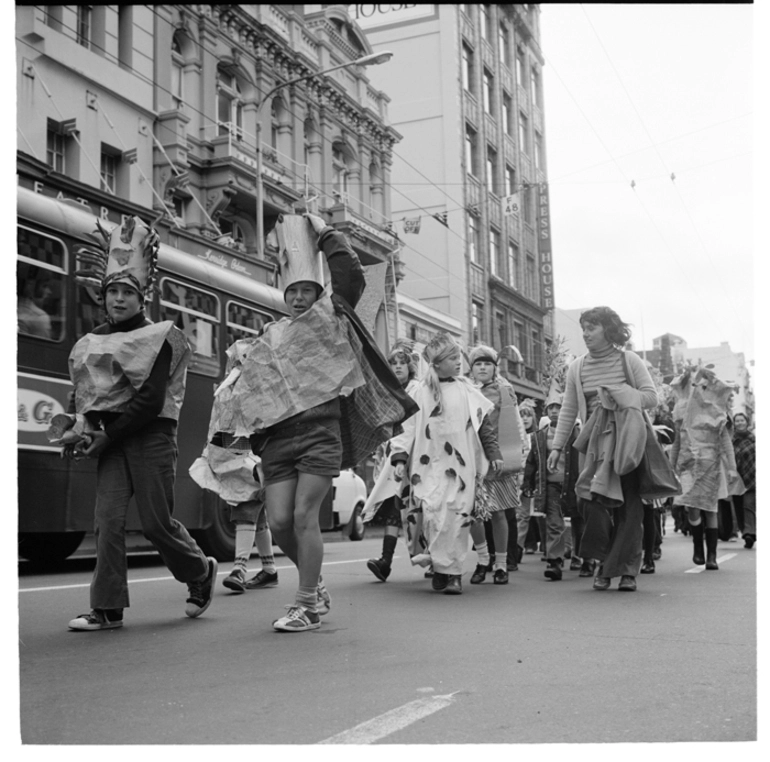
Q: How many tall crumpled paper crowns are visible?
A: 2